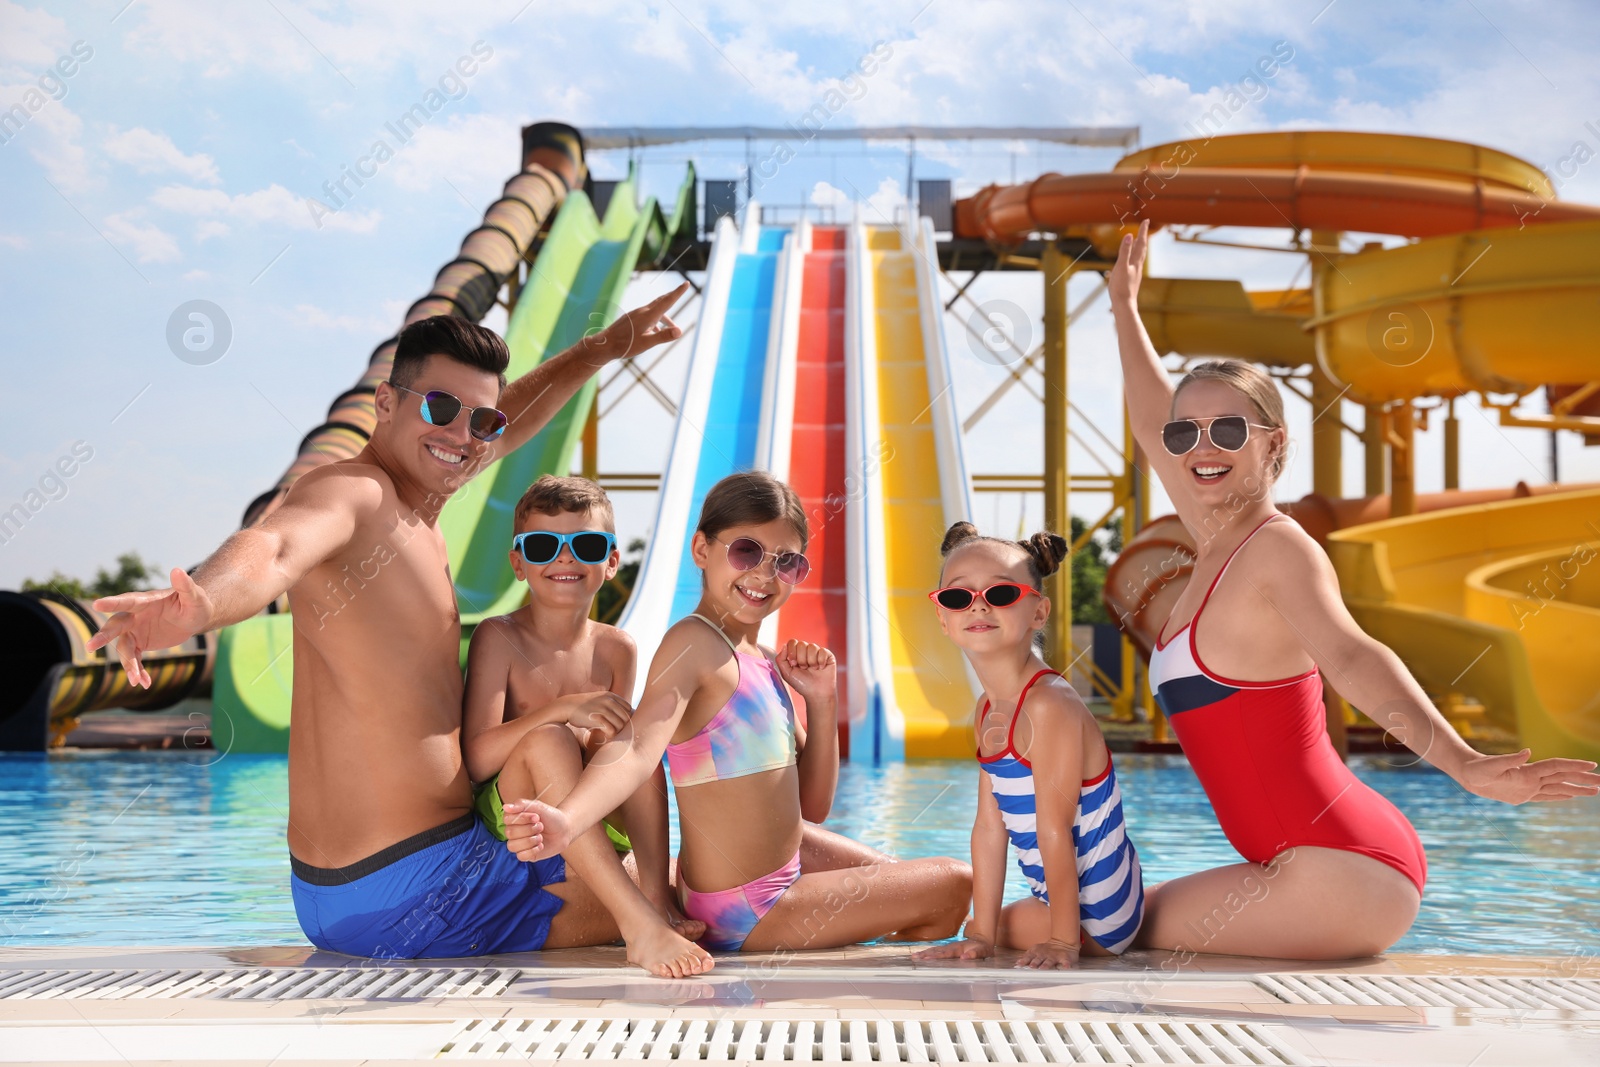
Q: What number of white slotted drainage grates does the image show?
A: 3